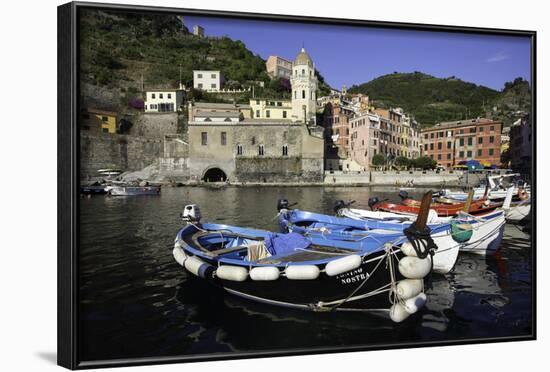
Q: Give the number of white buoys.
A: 11